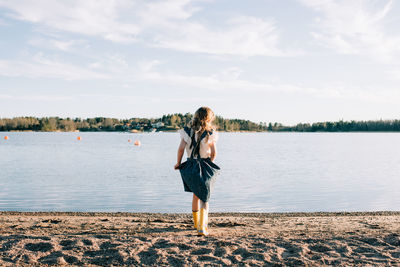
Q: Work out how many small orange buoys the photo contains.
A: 4